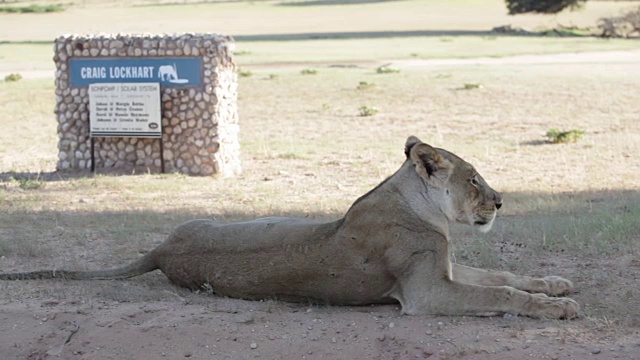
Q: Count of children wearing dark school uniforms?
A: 0